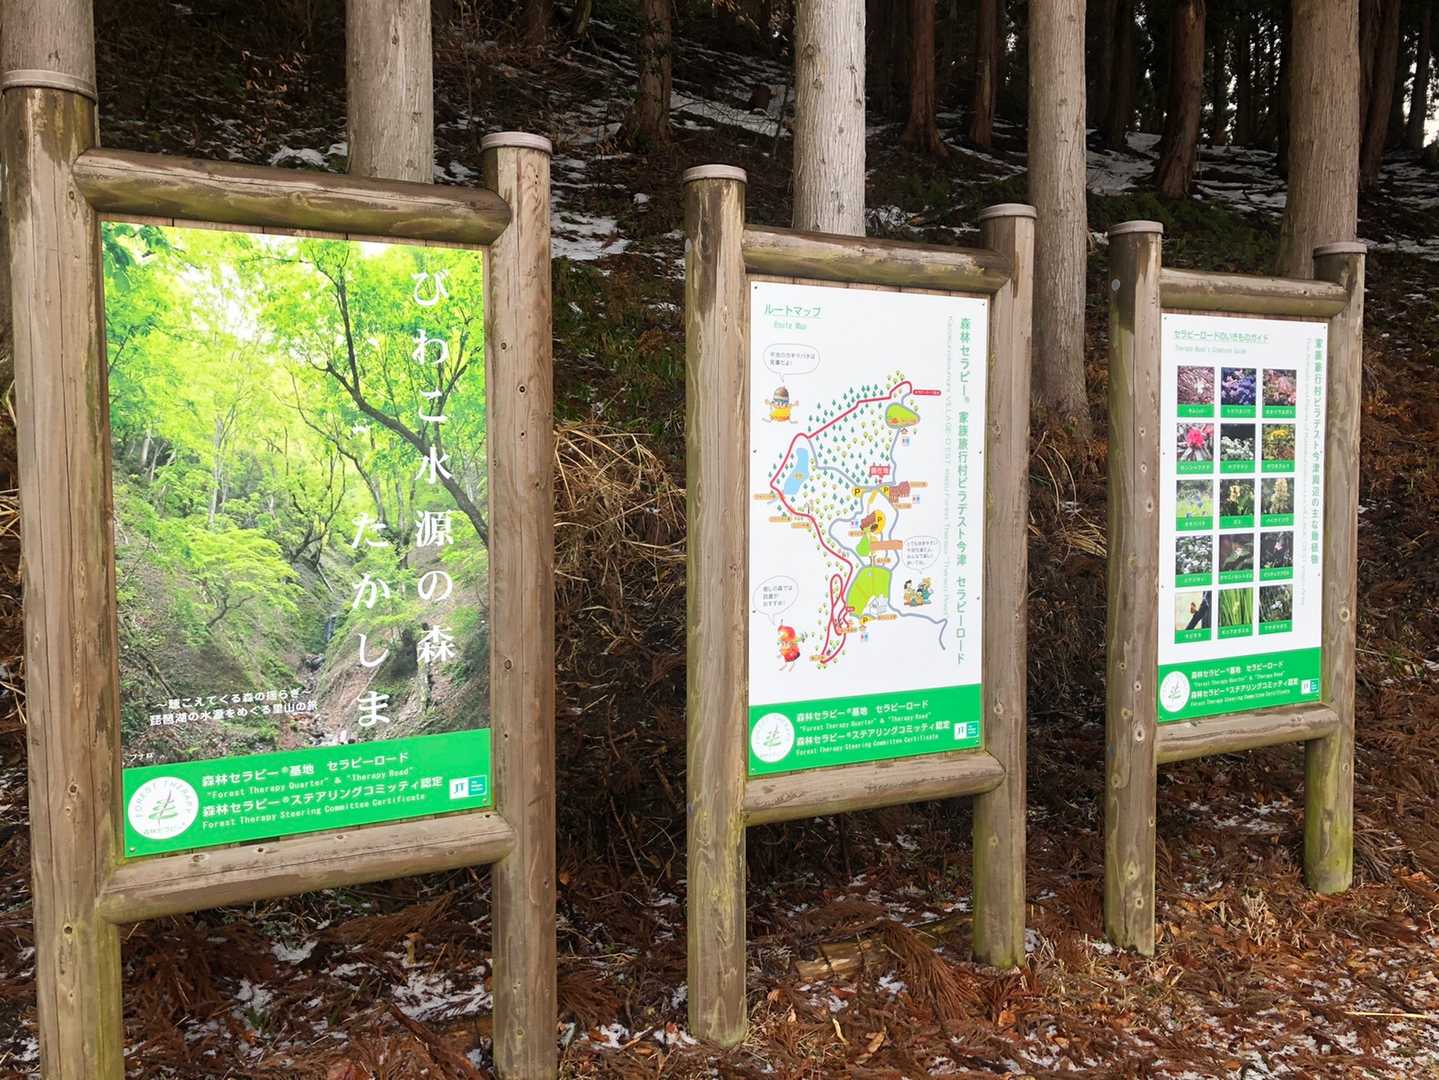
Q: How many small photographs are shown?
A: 15